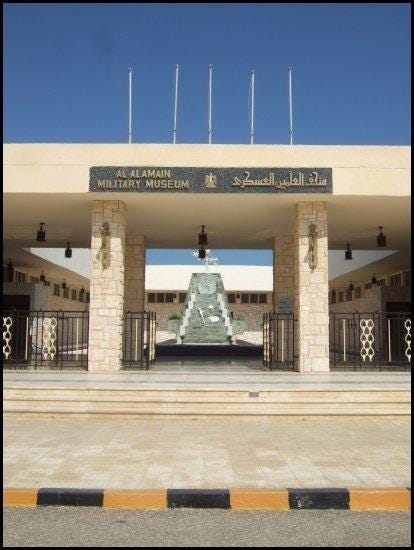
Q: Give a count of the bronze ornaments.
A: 2